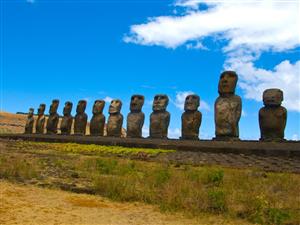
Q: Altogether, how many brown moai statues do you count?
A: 12